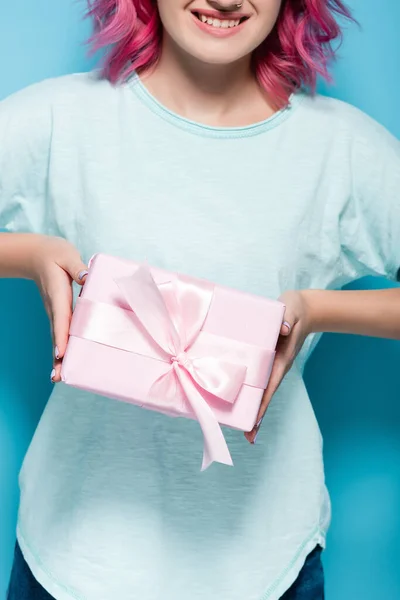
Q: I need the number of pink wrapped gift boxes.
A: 1